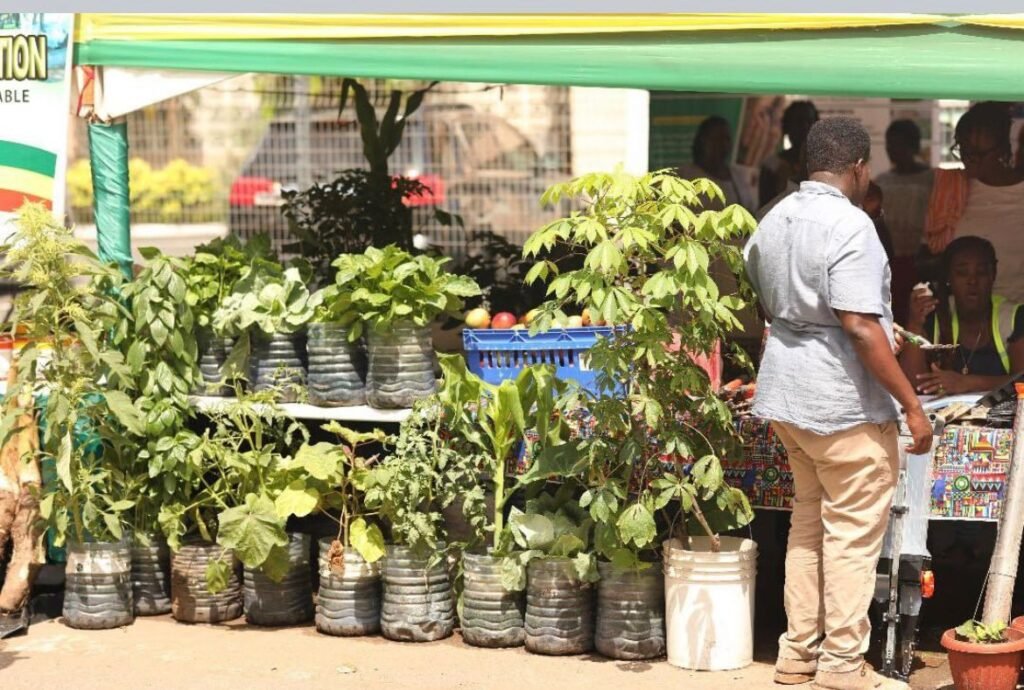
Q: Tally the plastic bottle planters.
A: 13